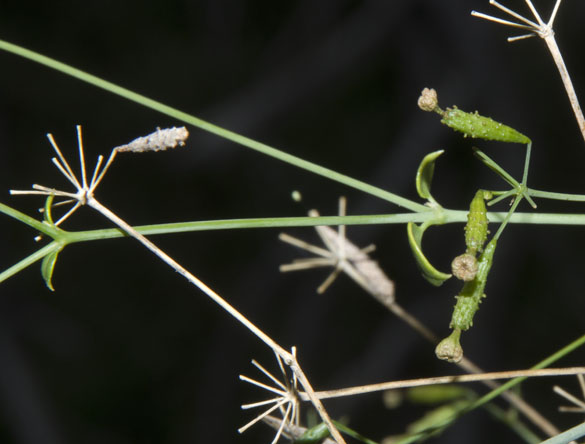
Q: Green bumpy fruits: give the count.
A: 3